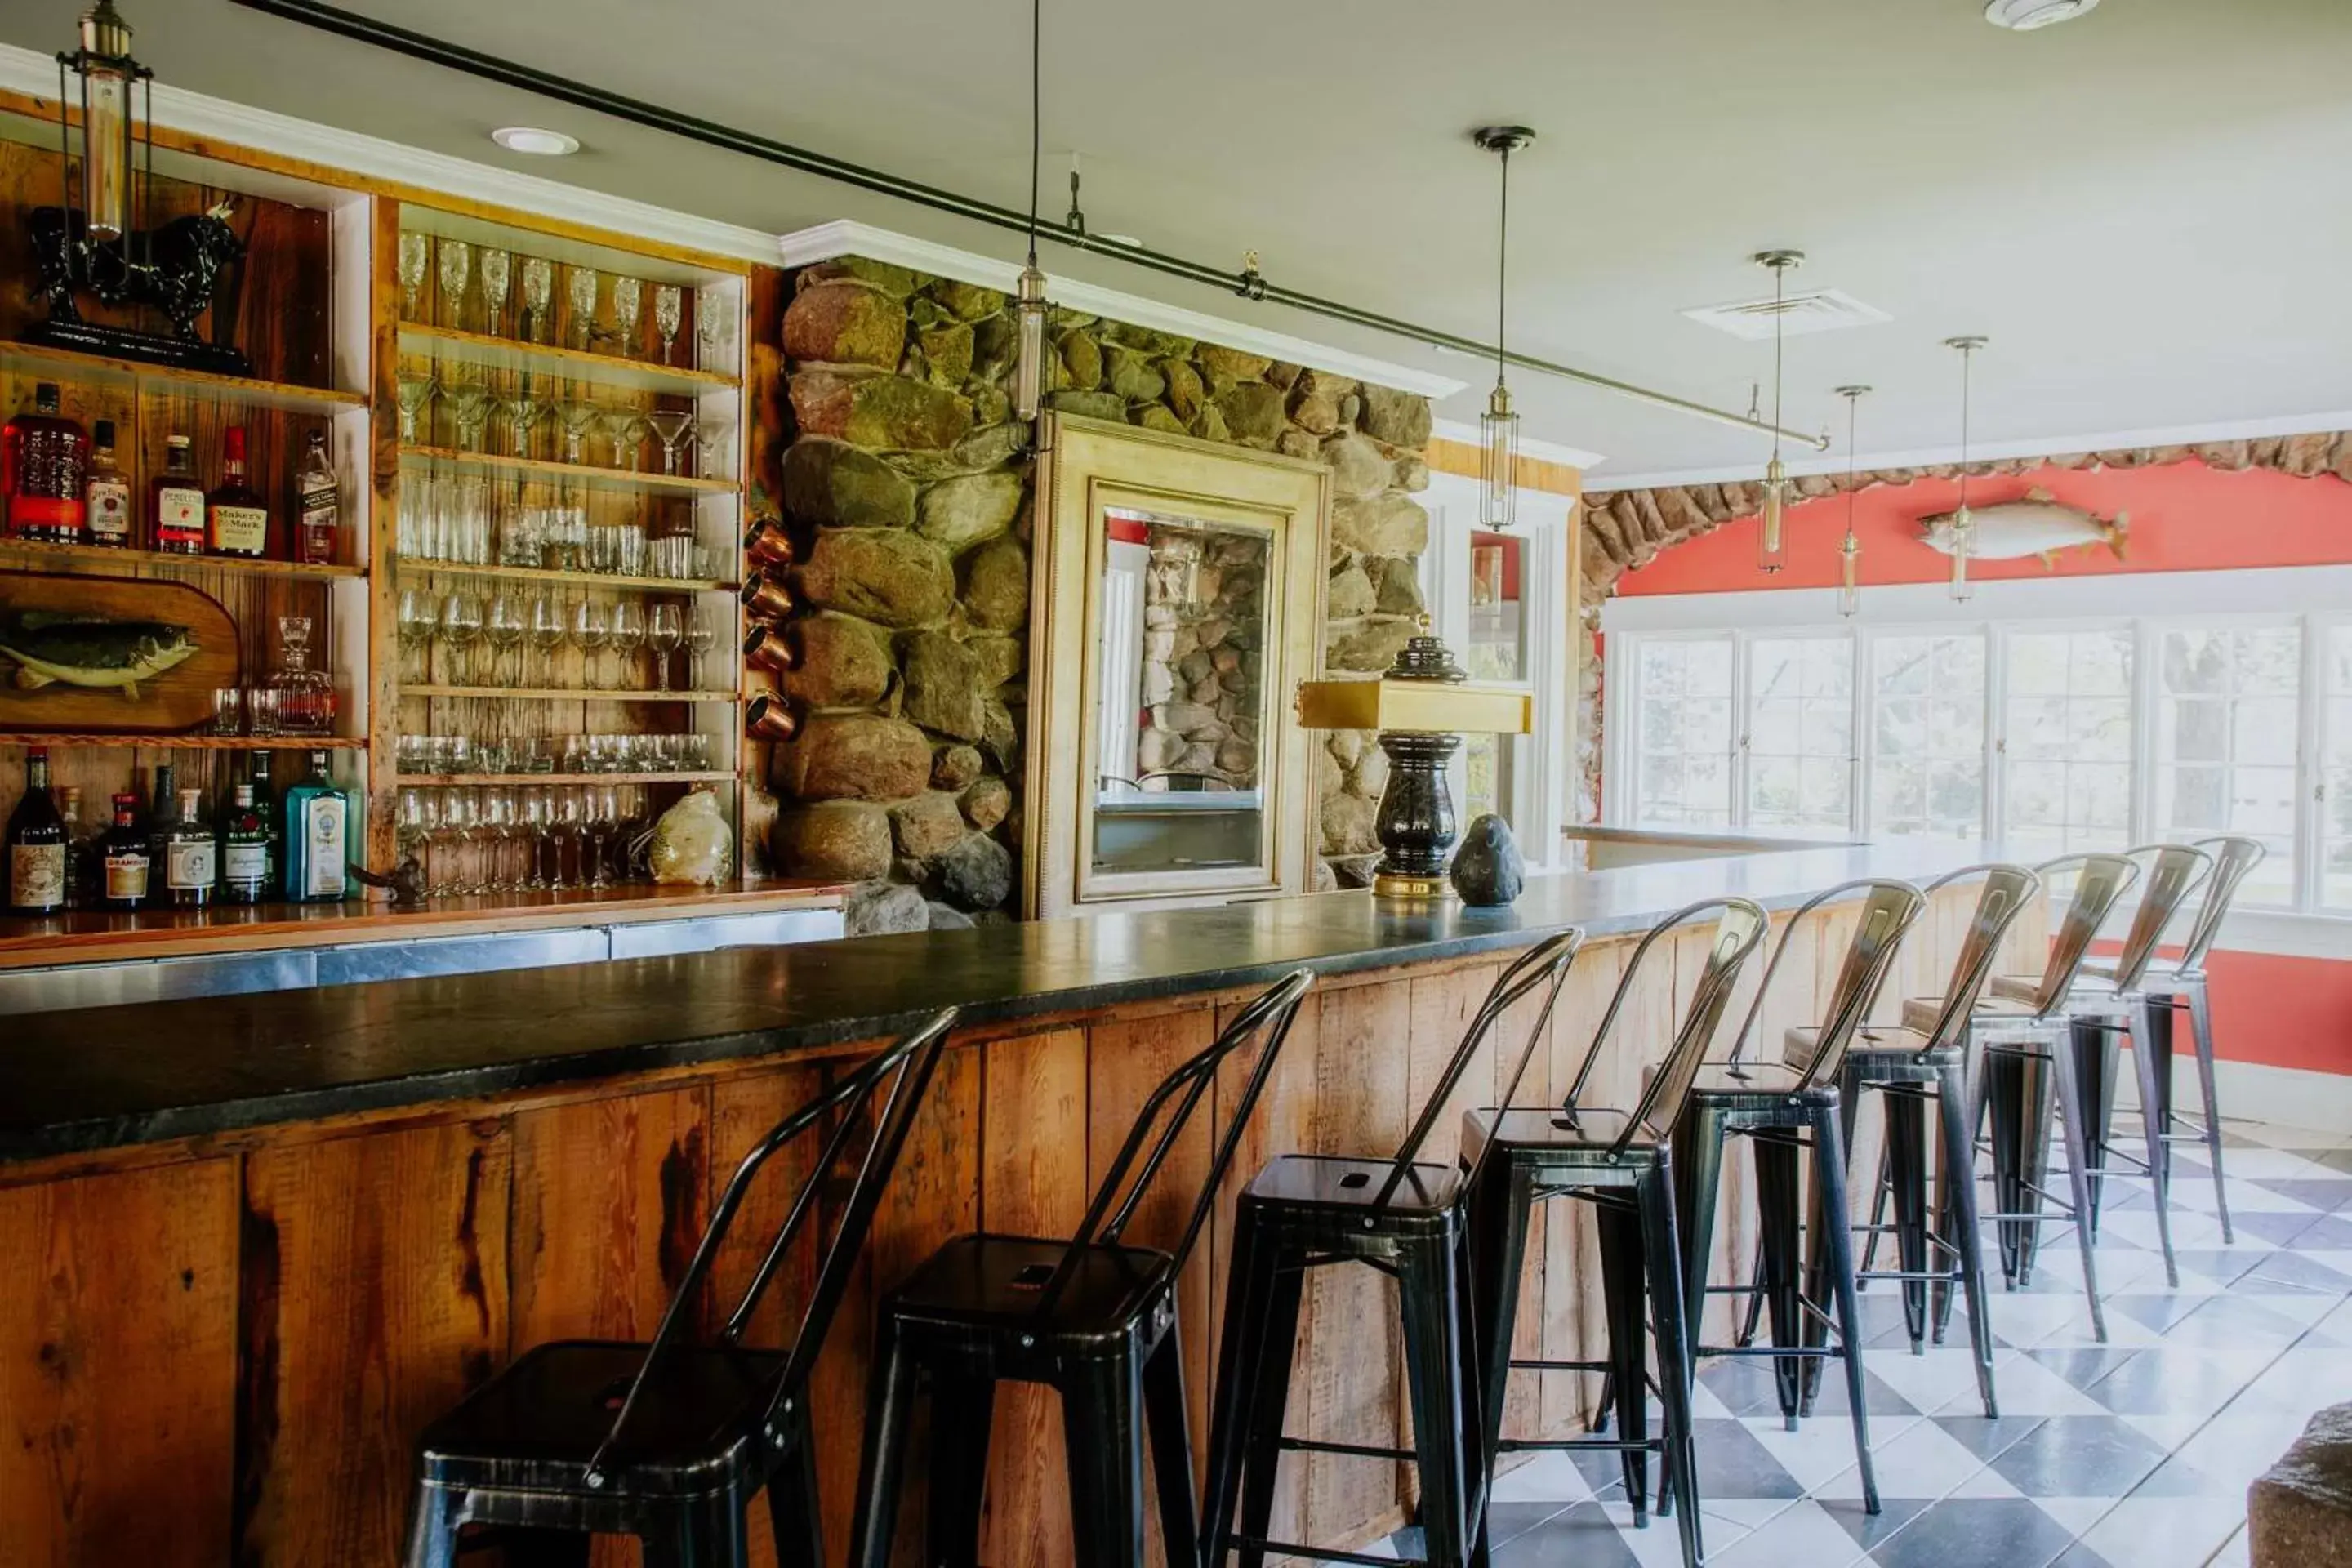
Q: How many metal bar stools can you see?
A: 9